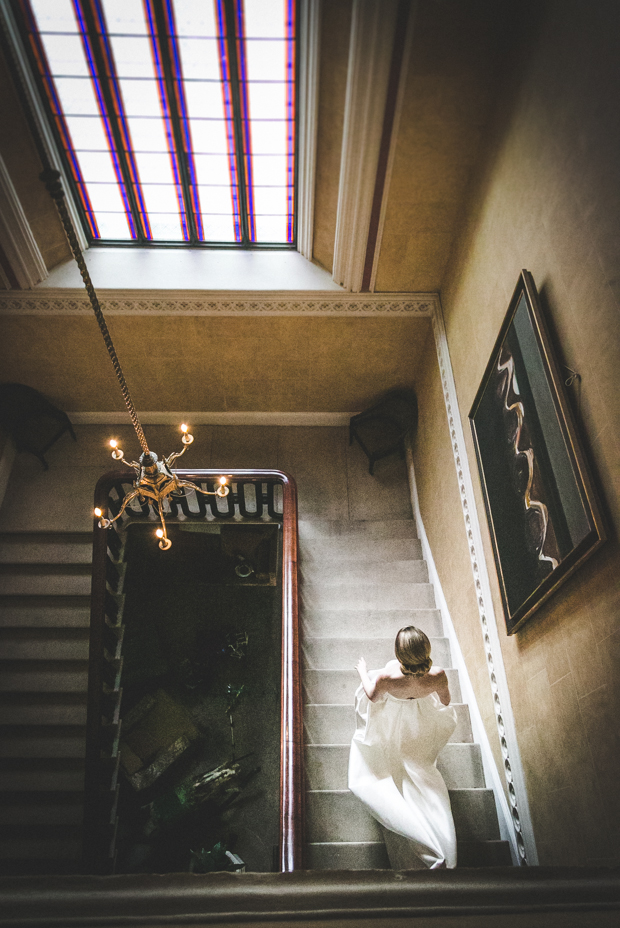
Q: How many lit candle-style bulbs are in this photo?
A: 5